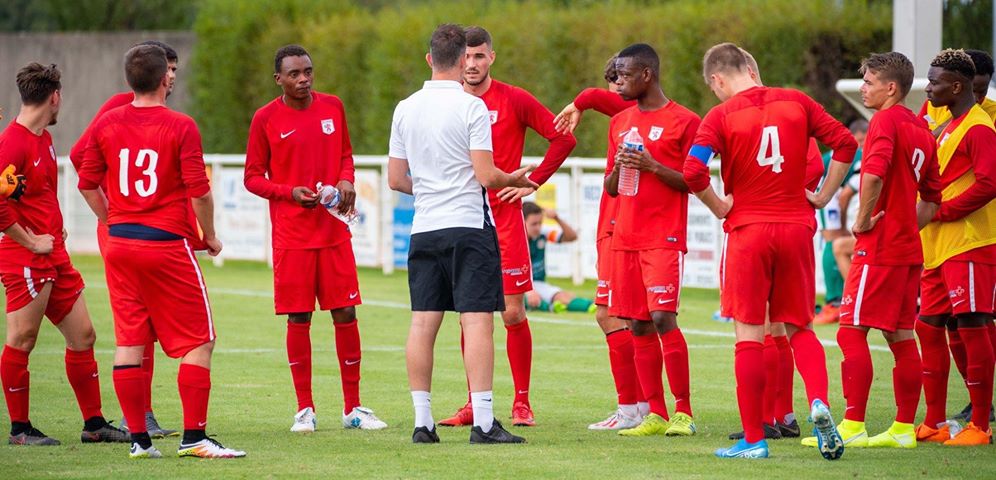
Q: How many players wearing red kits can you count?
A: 12